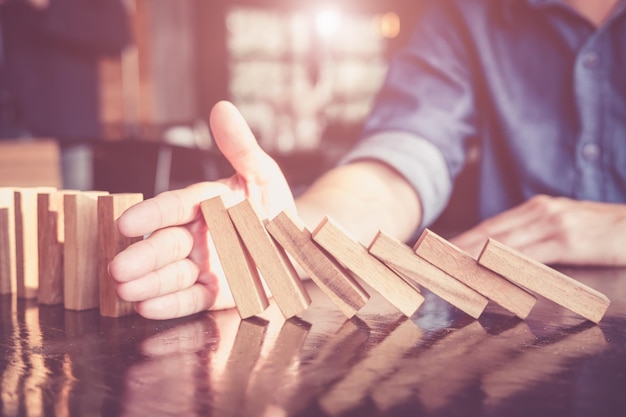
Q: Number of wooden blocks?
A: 12